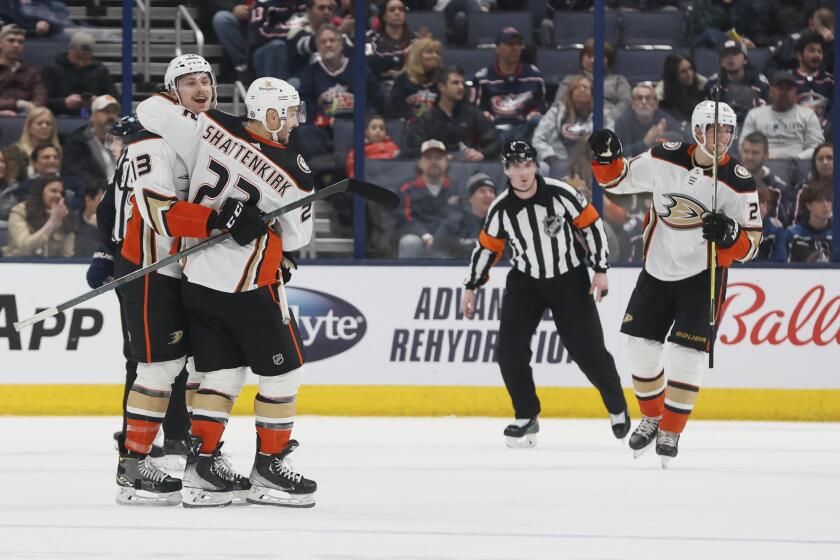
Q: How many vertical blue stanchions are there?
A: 4